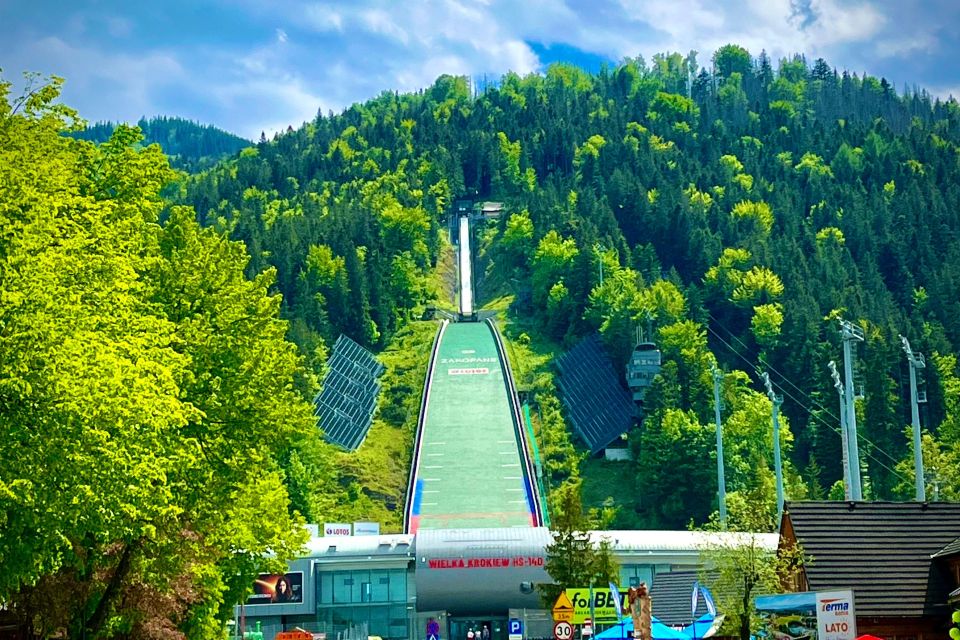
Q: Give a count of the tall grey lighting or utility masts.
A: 5